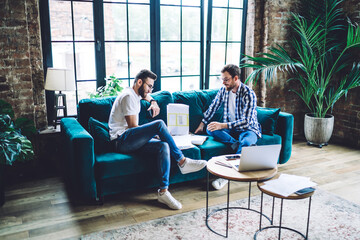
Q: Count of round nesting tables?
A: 2